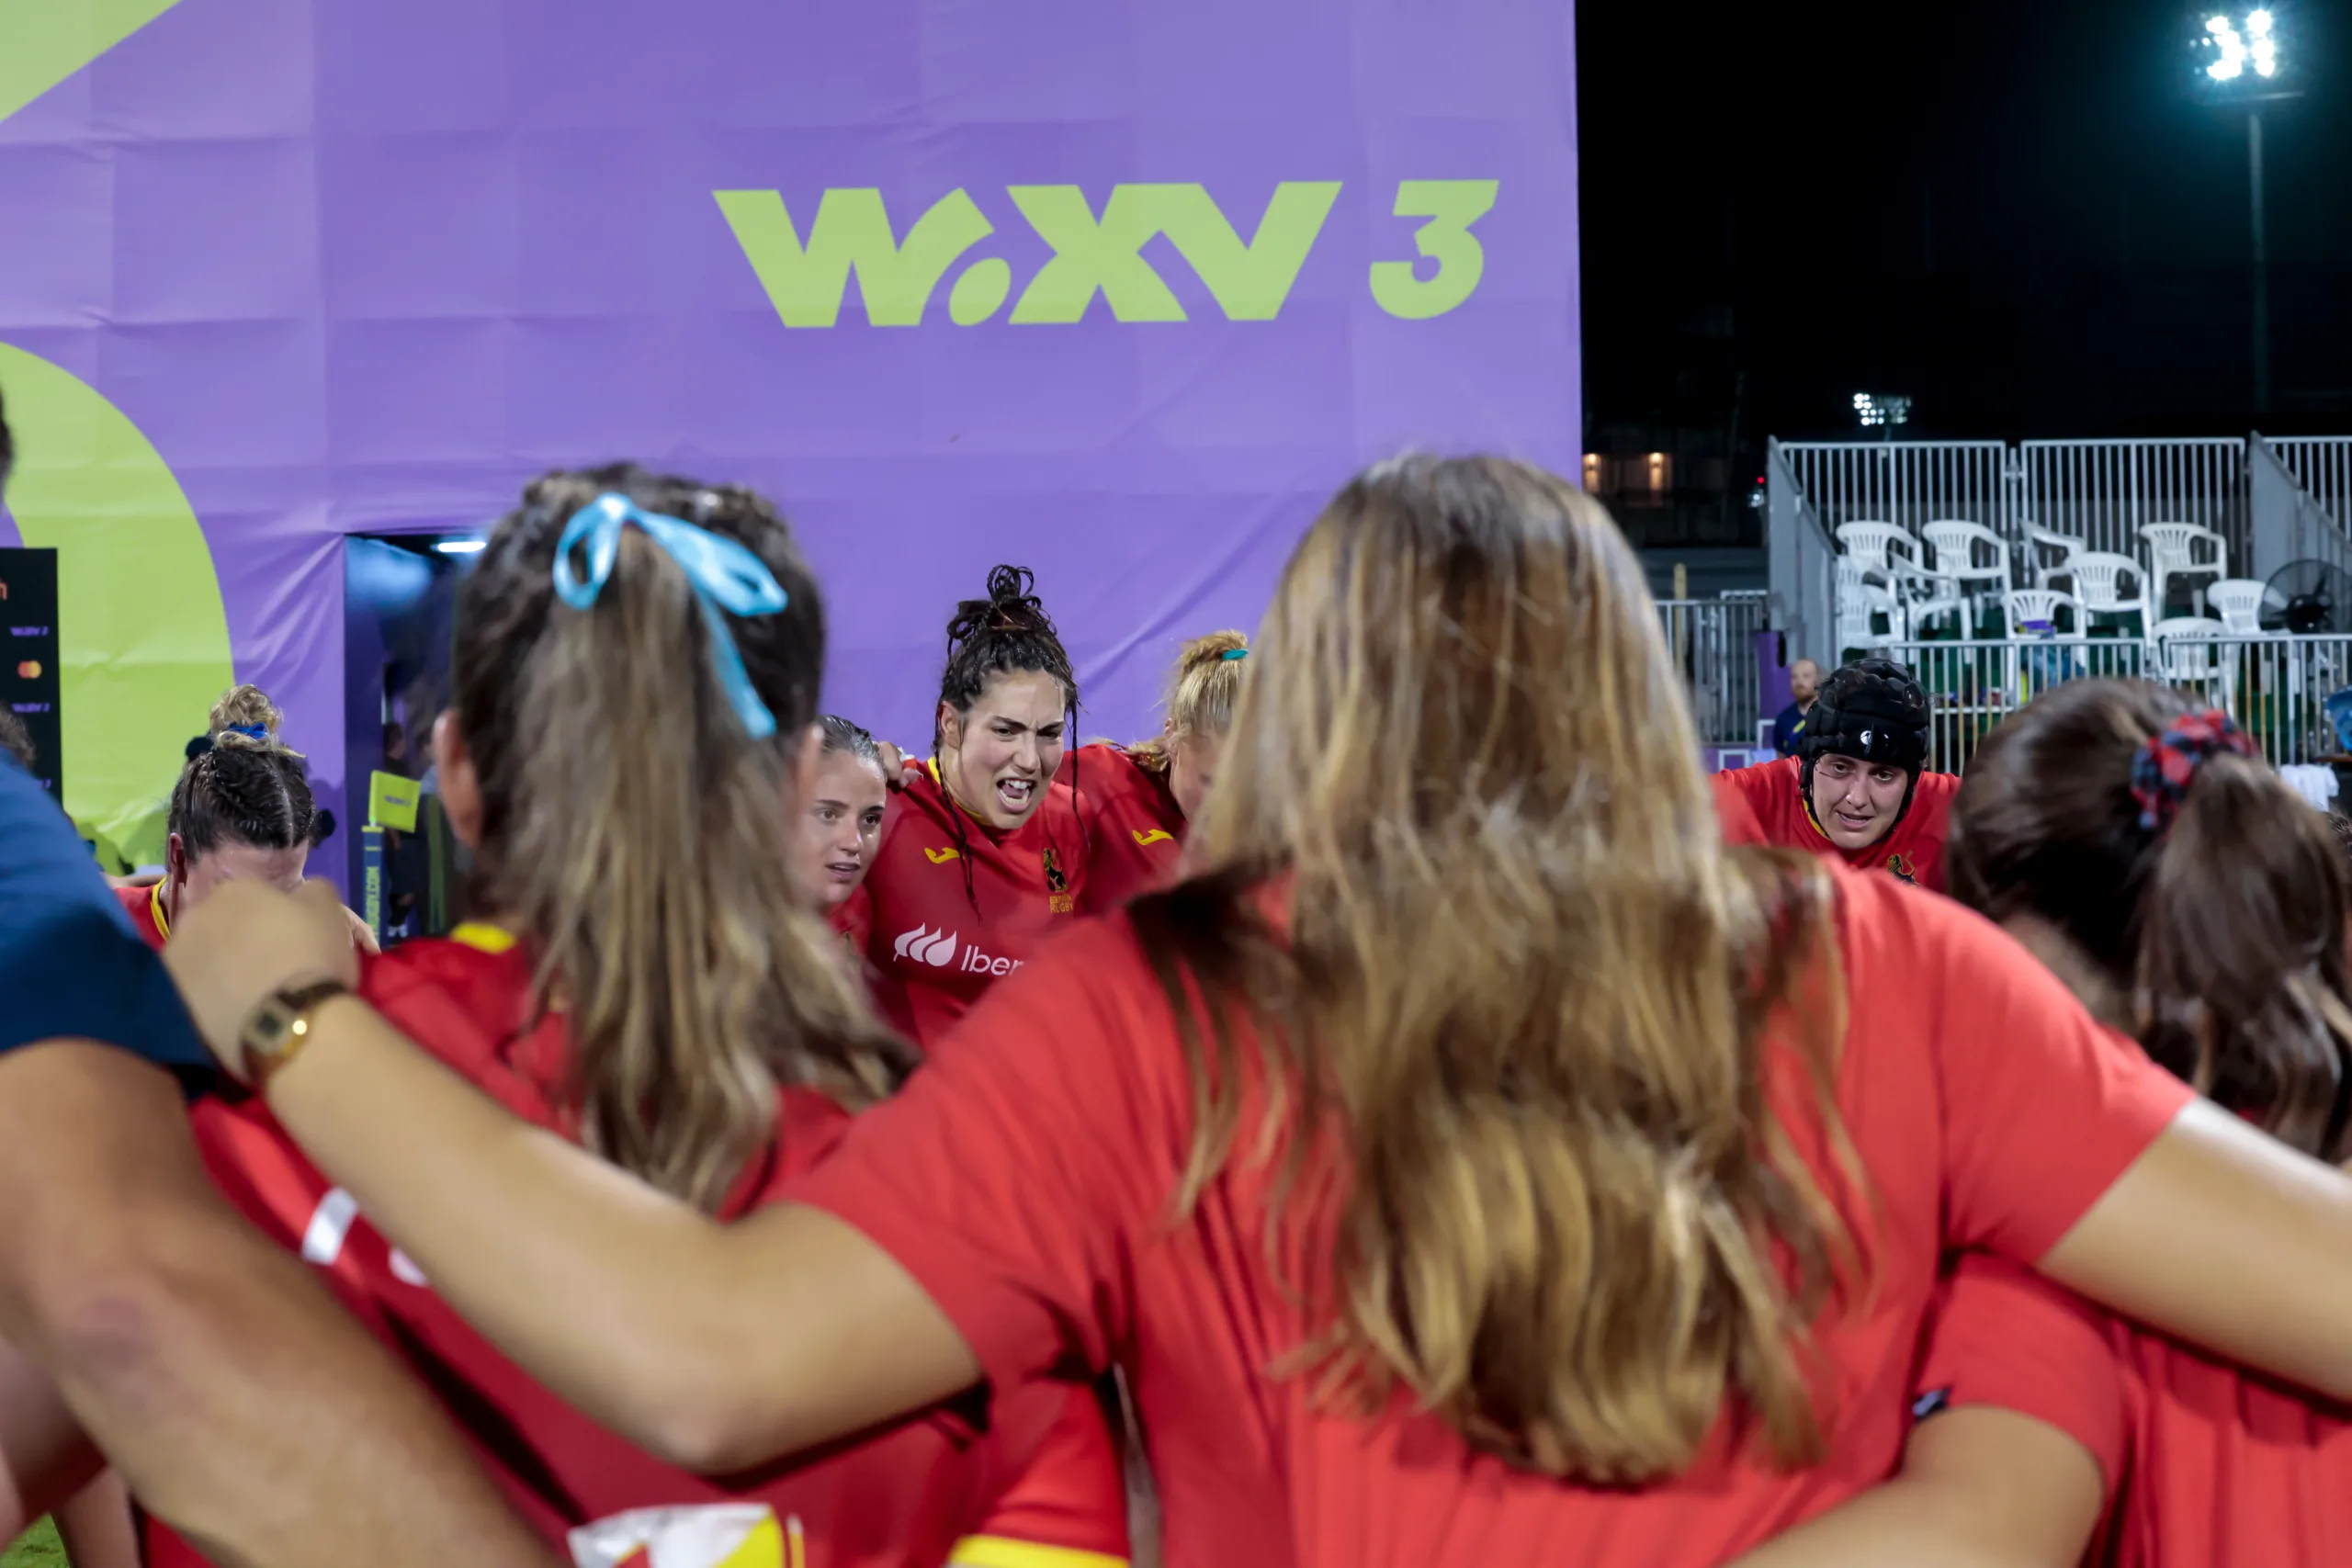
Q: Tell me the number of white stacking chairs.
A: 11